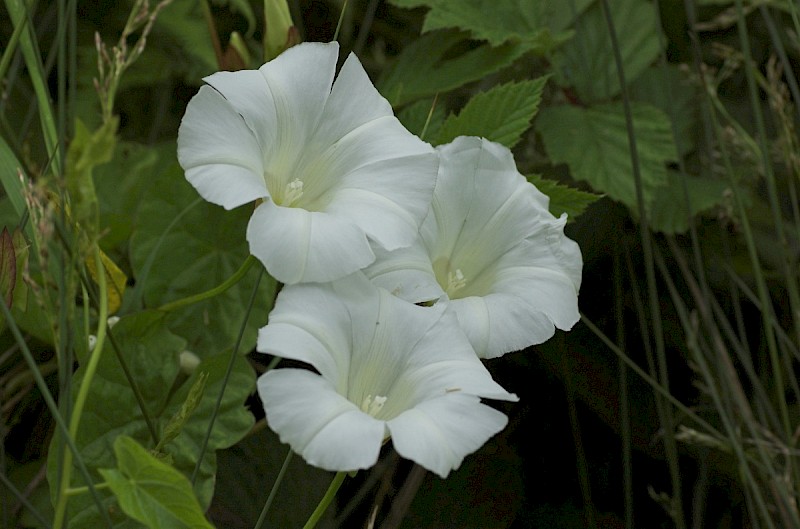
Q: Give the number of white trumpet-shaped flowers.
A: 3